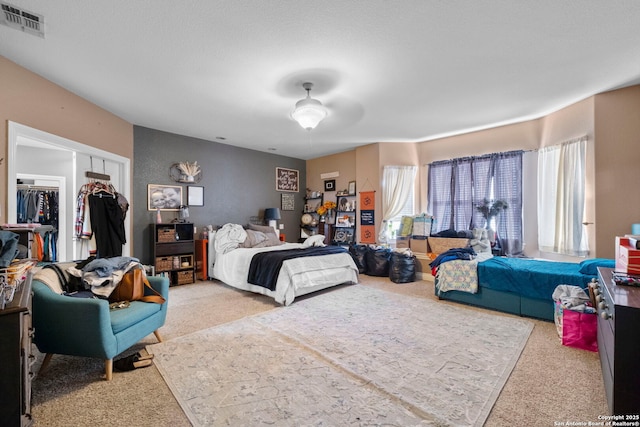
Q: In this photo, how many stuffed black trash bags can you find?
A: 3